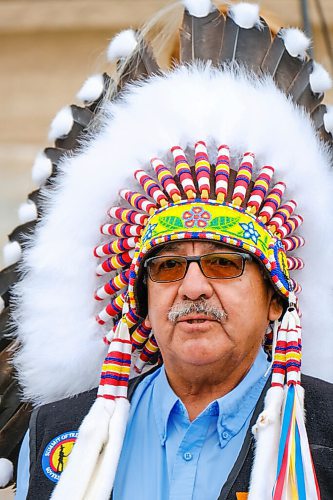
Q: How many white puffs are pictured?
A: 13